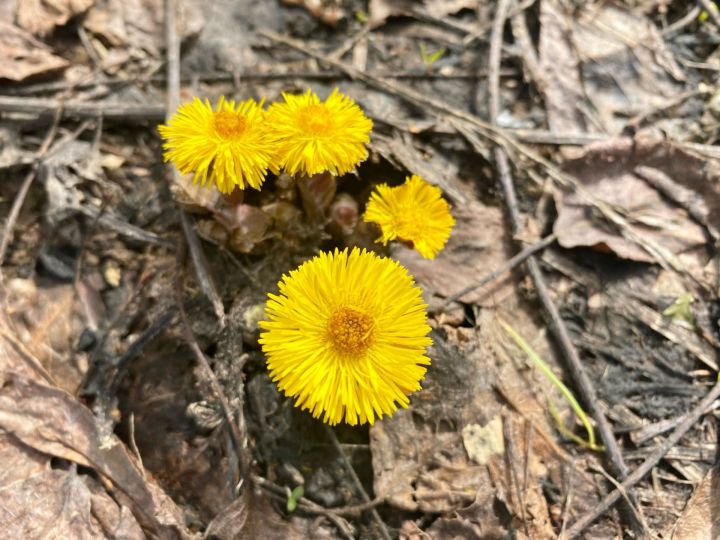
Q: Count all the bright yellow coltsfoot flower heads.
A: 4